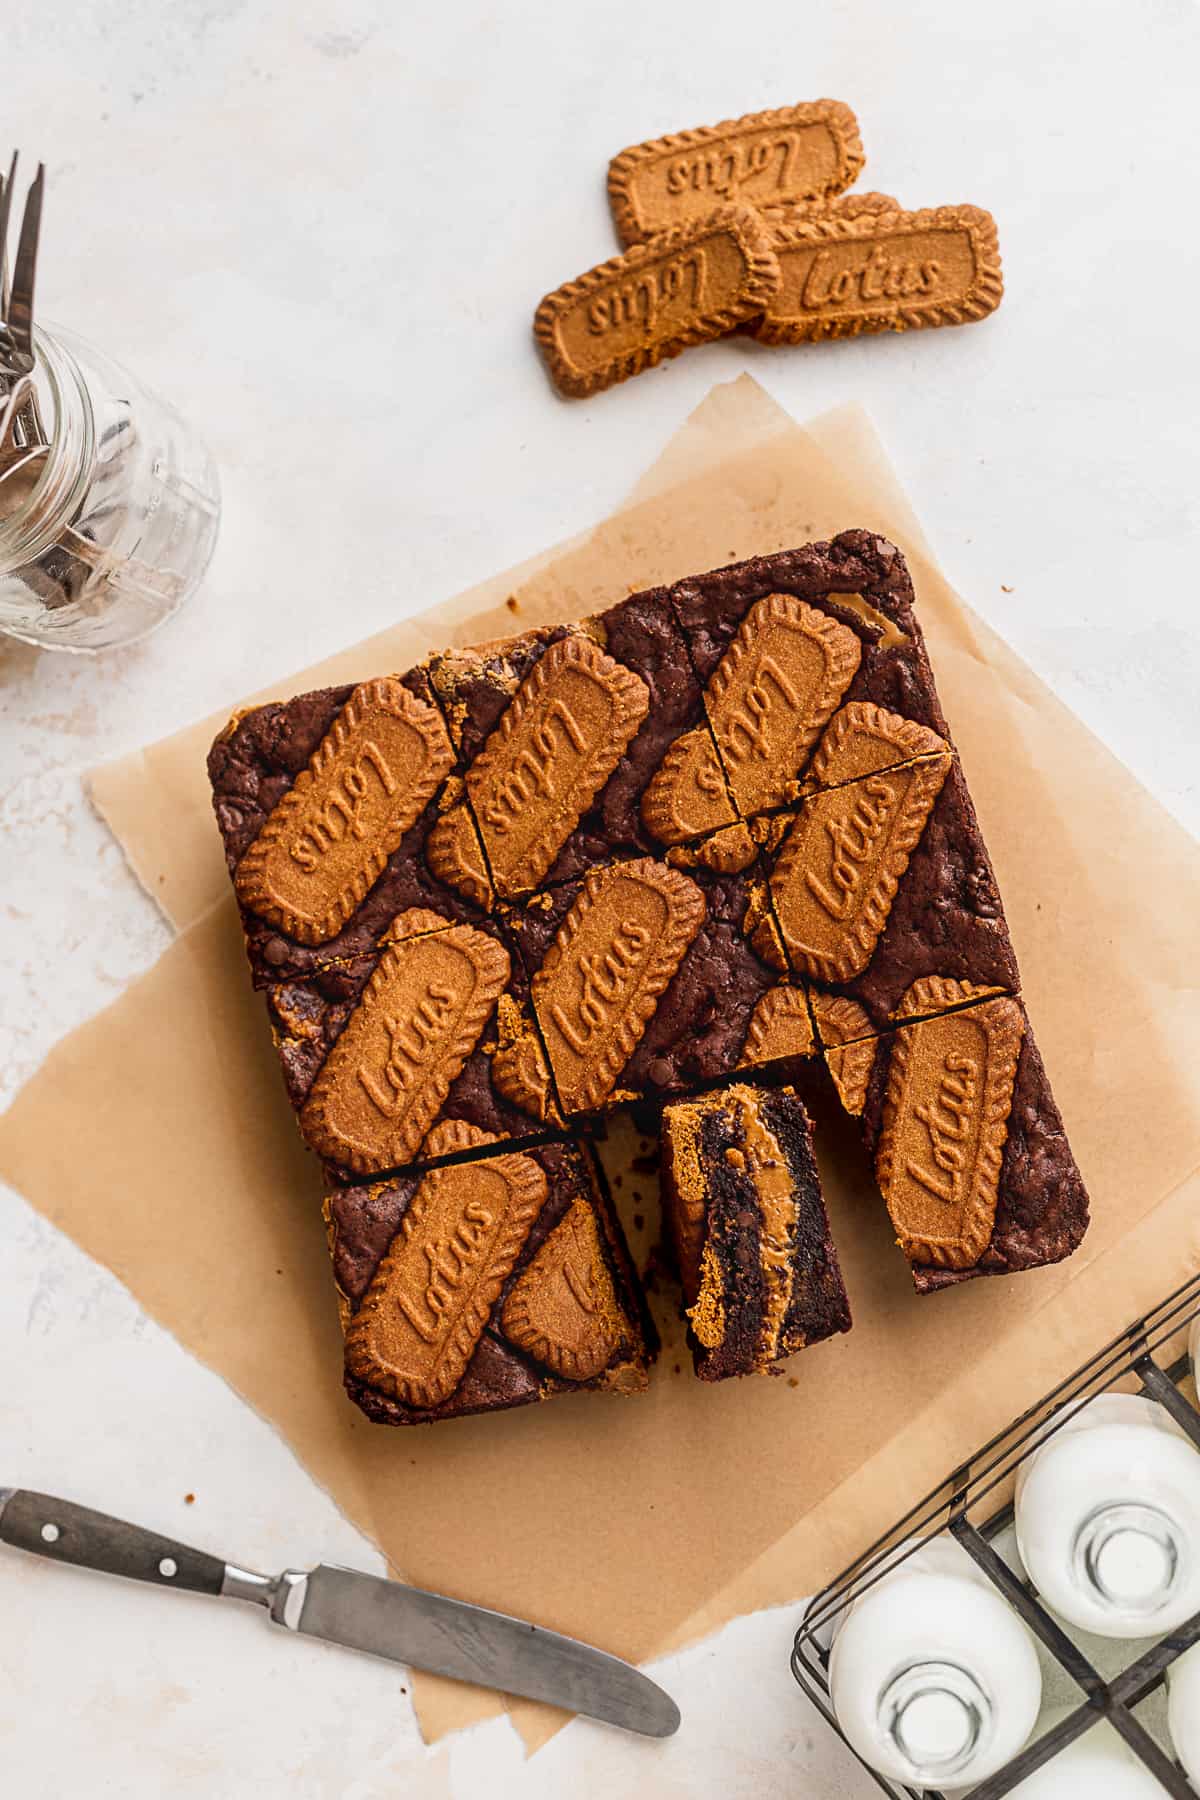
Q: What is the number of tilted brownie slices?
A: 1